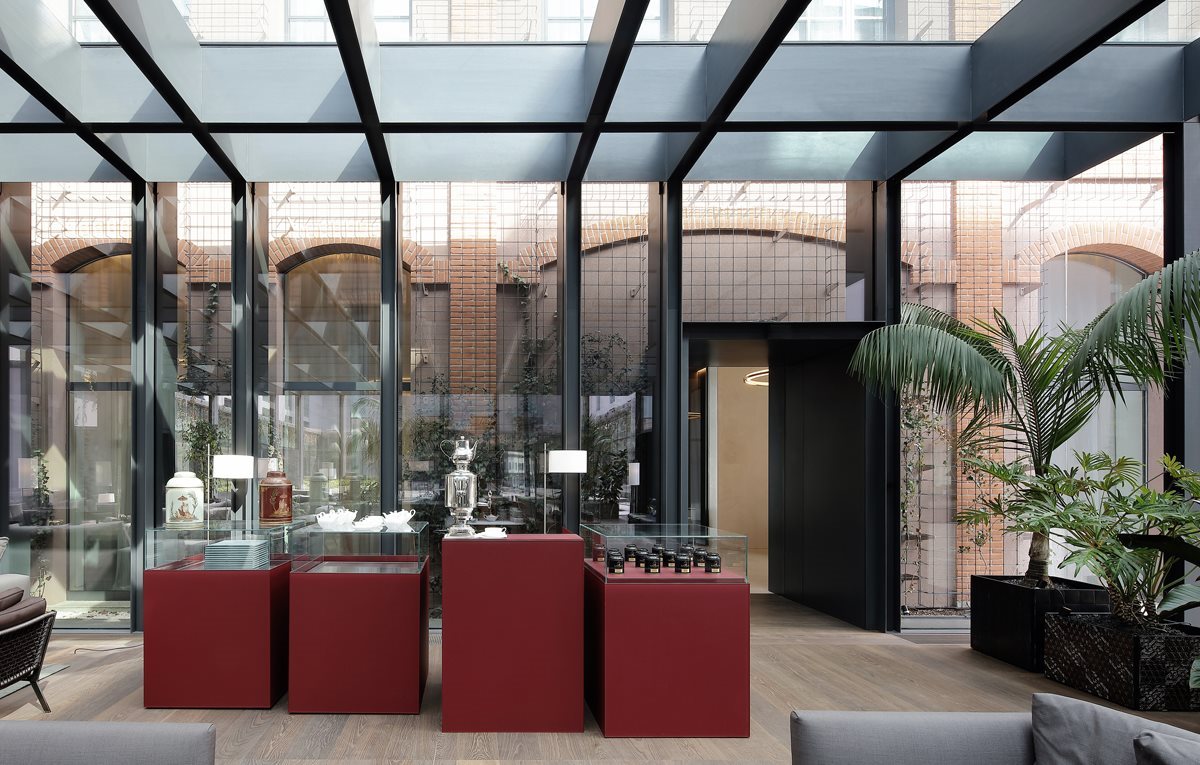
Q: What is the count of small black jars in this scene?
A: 12